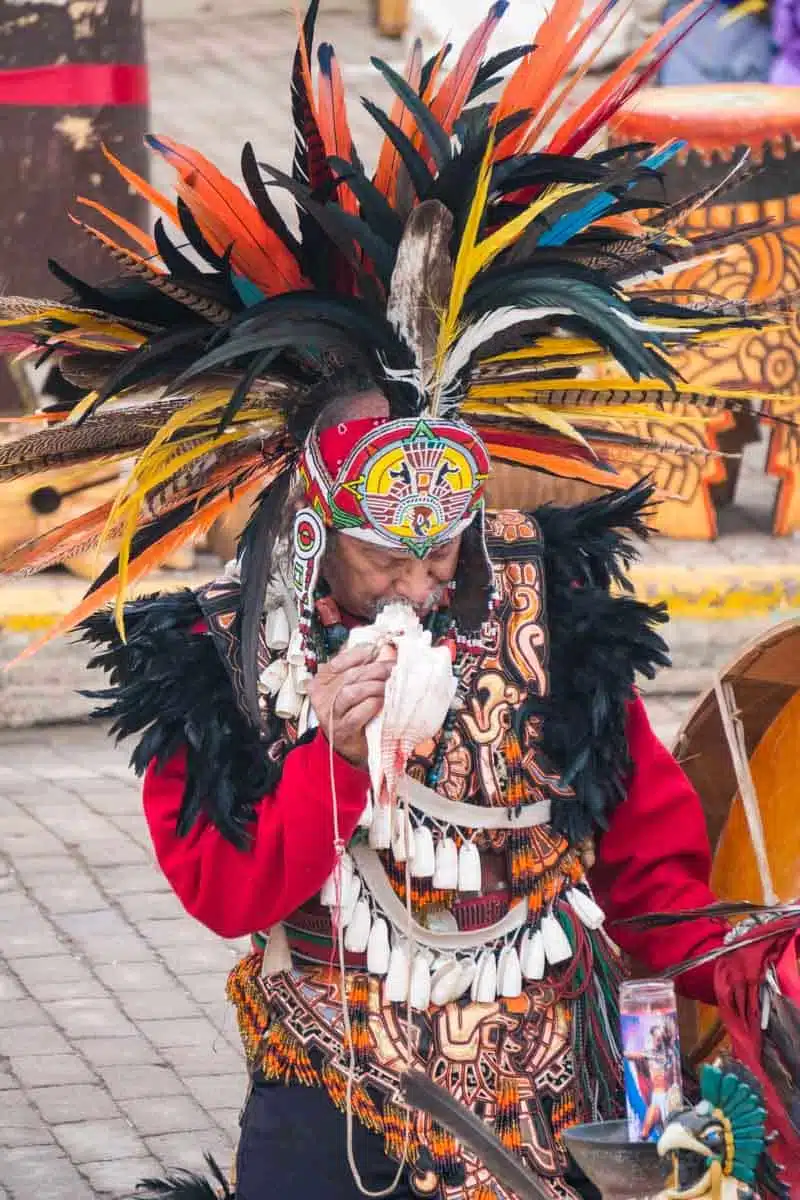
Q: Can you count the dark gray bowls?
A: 1